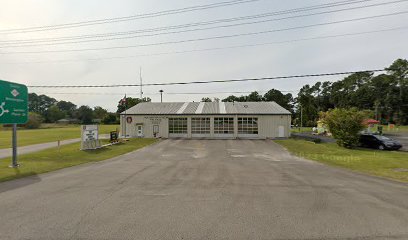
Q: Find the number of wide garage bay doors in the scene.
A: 4